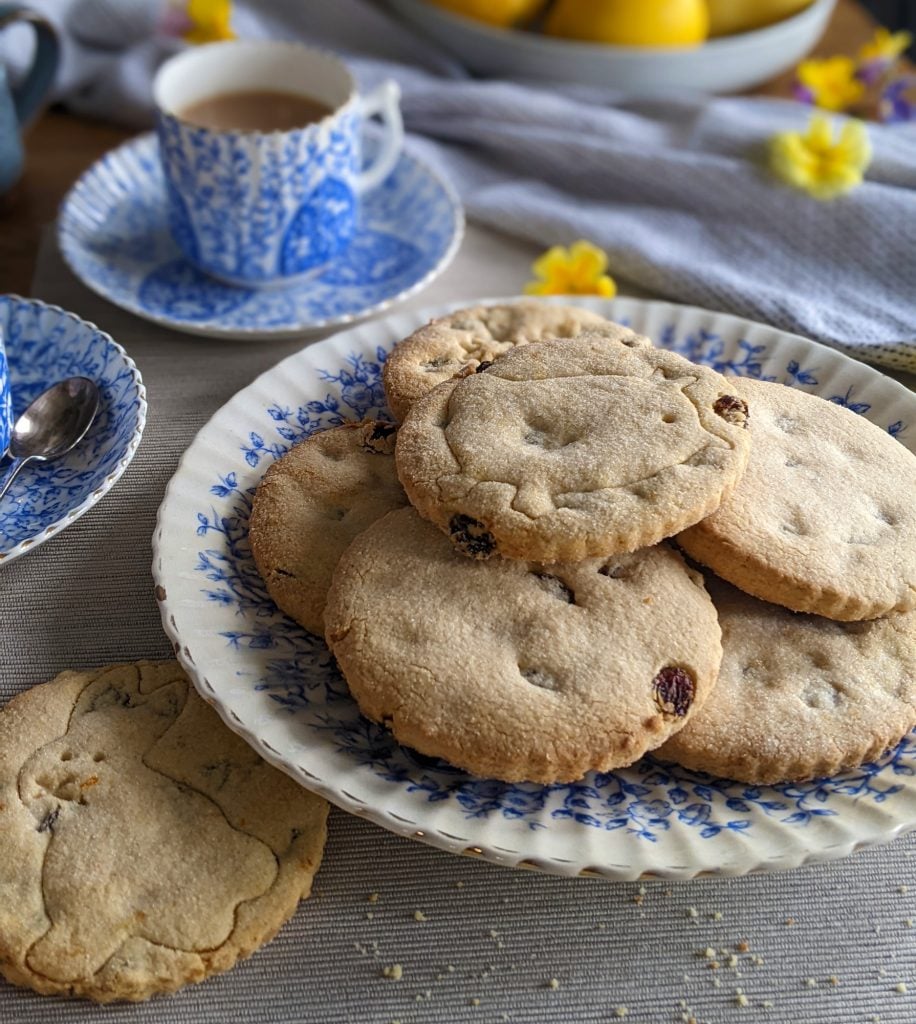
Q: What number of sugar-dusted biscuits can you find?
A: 7